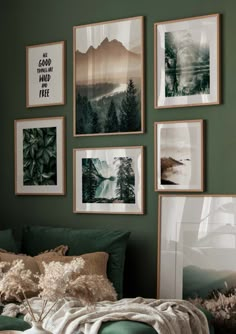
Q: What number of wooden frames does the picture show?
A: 7